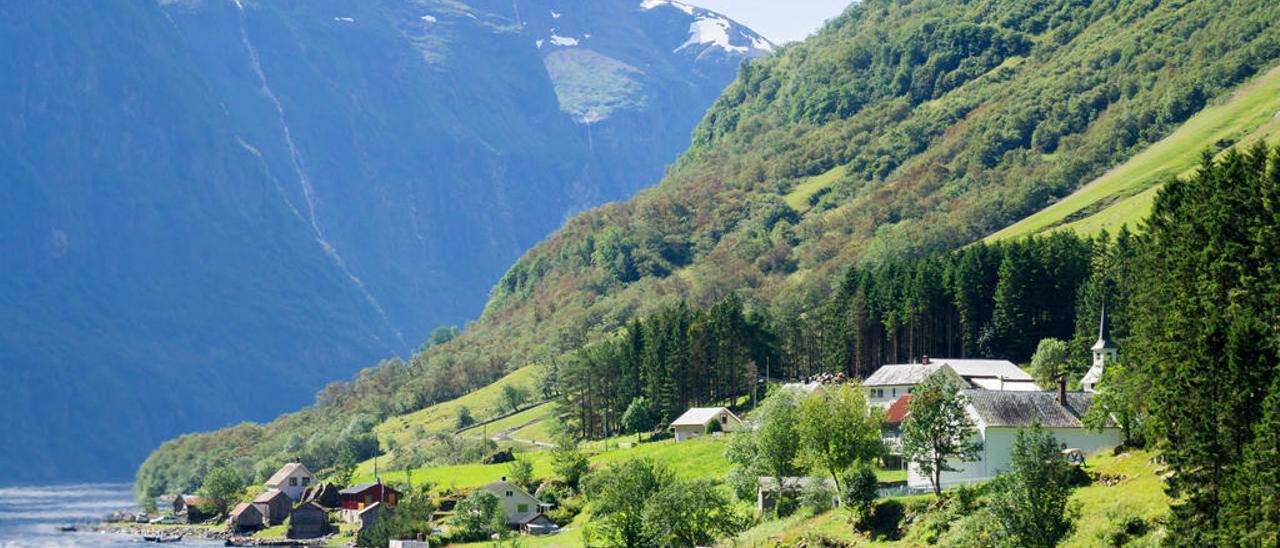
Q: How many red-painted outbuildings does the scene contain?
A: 1